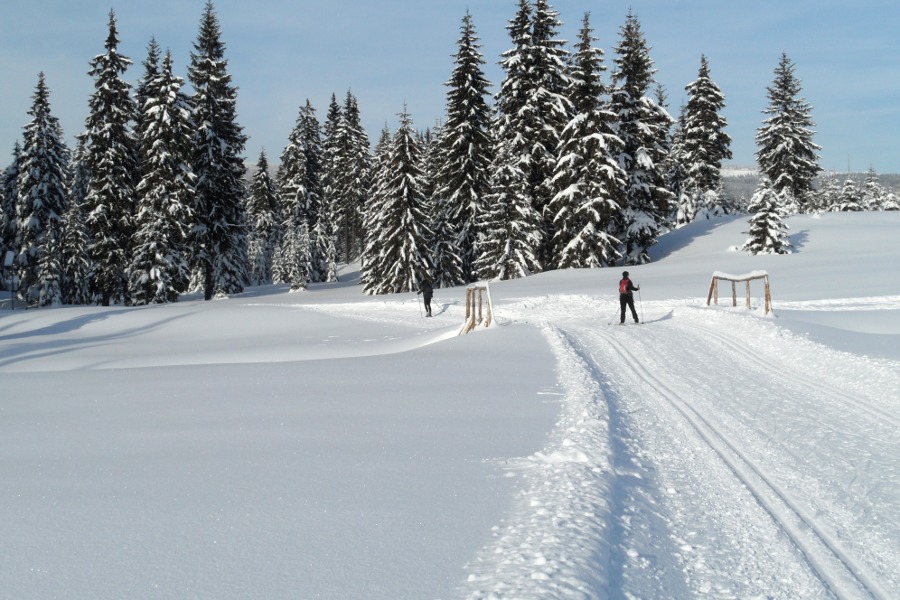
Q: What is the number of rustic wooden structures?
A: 2